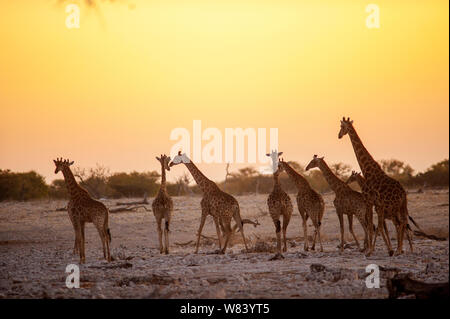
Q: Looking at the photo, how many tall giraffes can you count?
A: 8